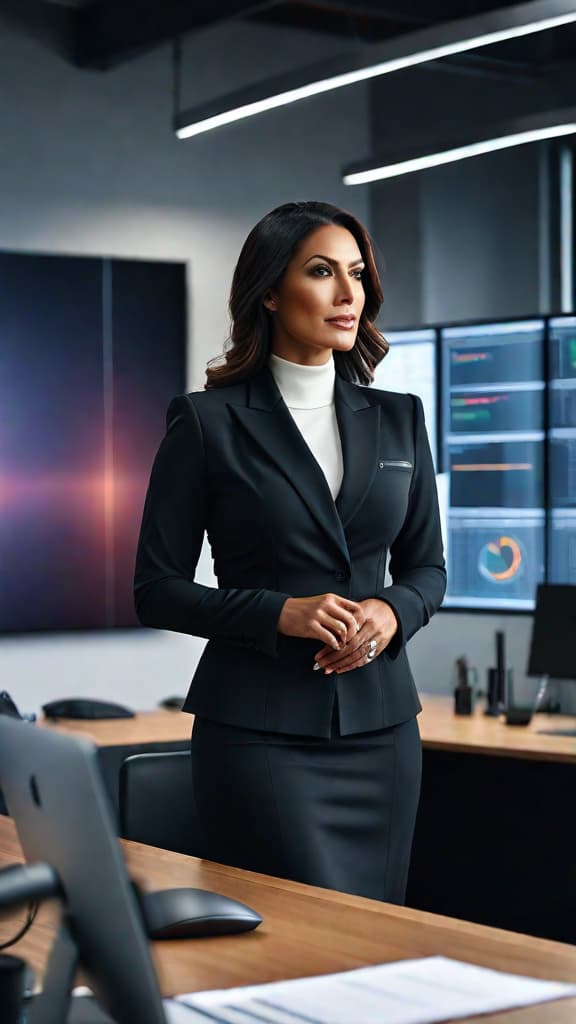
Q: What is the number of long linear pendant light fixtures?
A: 2